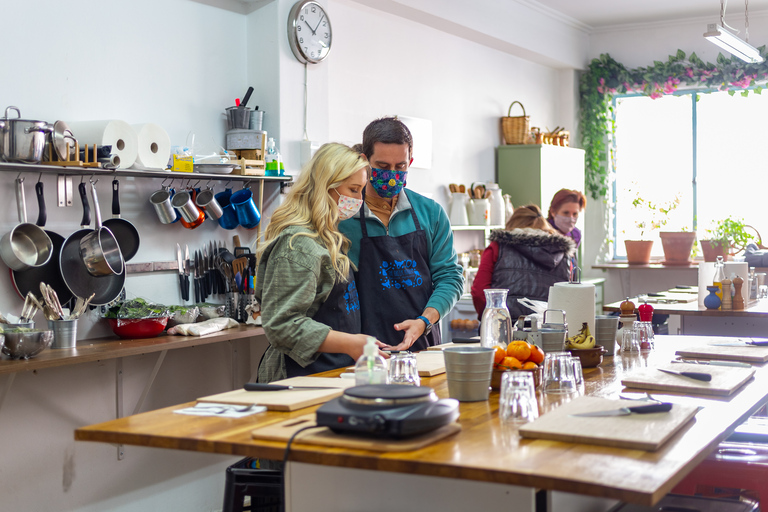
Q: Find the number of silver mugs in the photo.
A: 3